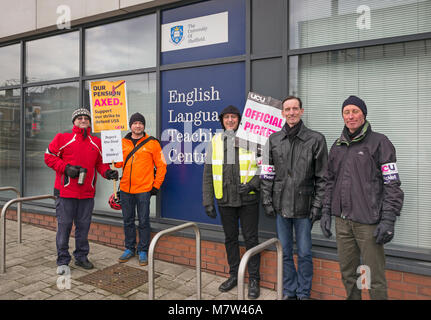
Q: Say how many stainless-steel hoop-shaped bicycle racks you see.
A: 4